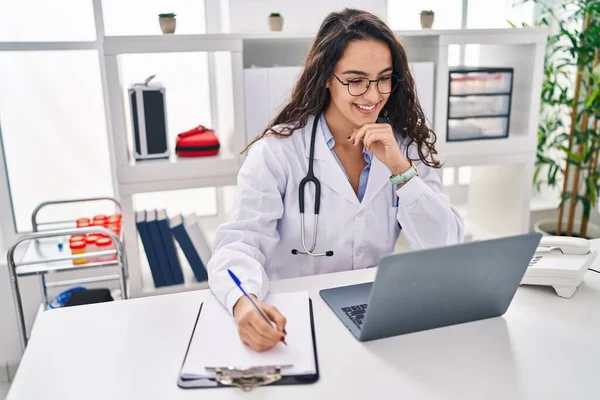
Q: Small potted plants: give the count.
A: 3